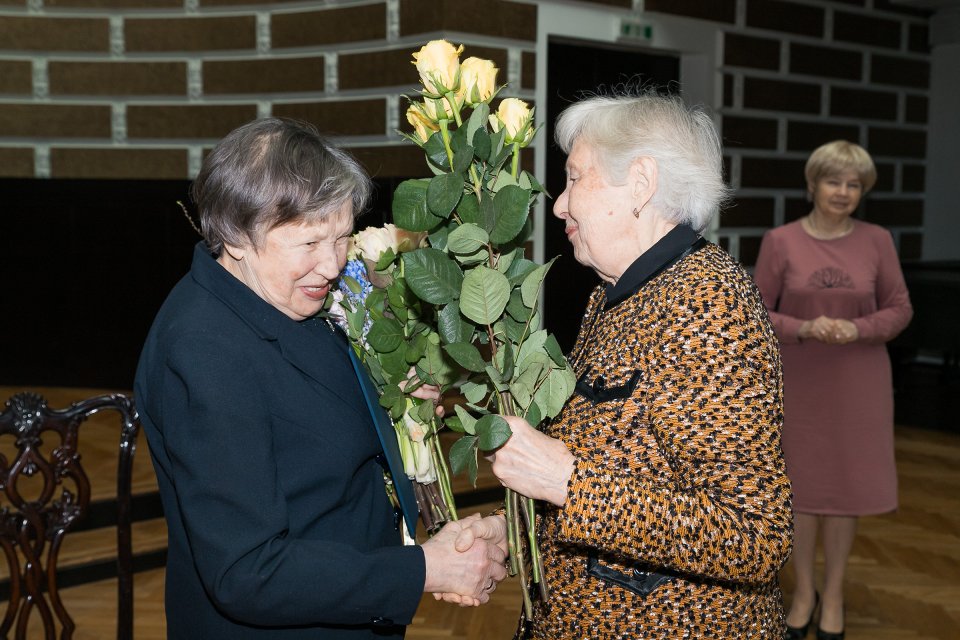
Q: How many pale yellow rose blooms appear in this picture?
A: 5